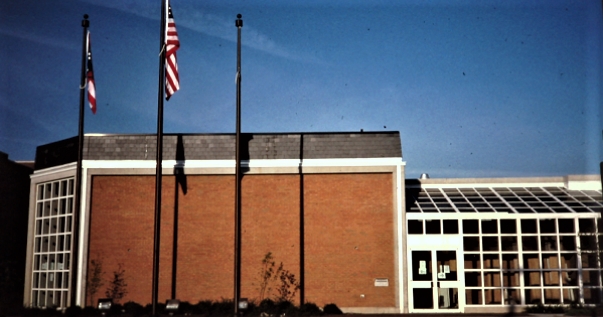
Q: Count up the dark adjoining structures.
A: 1